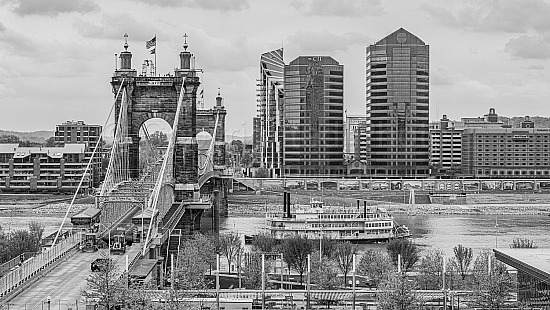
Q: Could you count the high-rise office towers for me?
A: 3